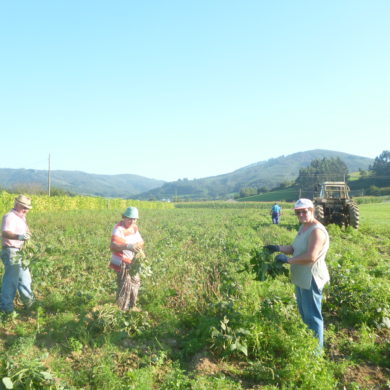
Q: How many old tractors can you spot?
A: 1